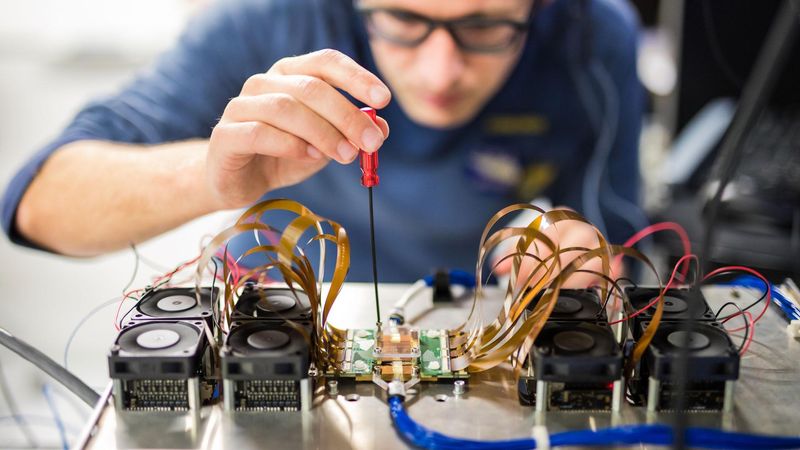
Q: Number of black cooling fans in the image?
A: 8